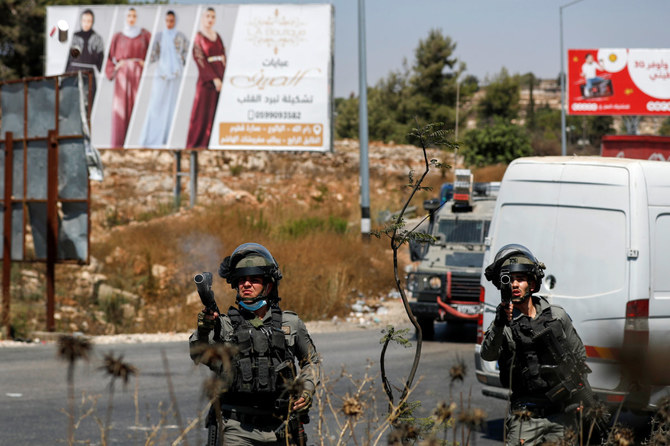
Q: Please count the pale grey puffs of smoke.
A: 1